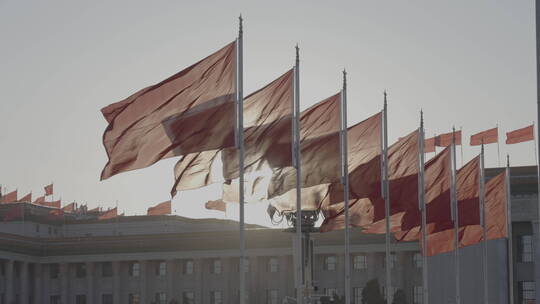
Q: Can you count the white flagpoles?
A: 8